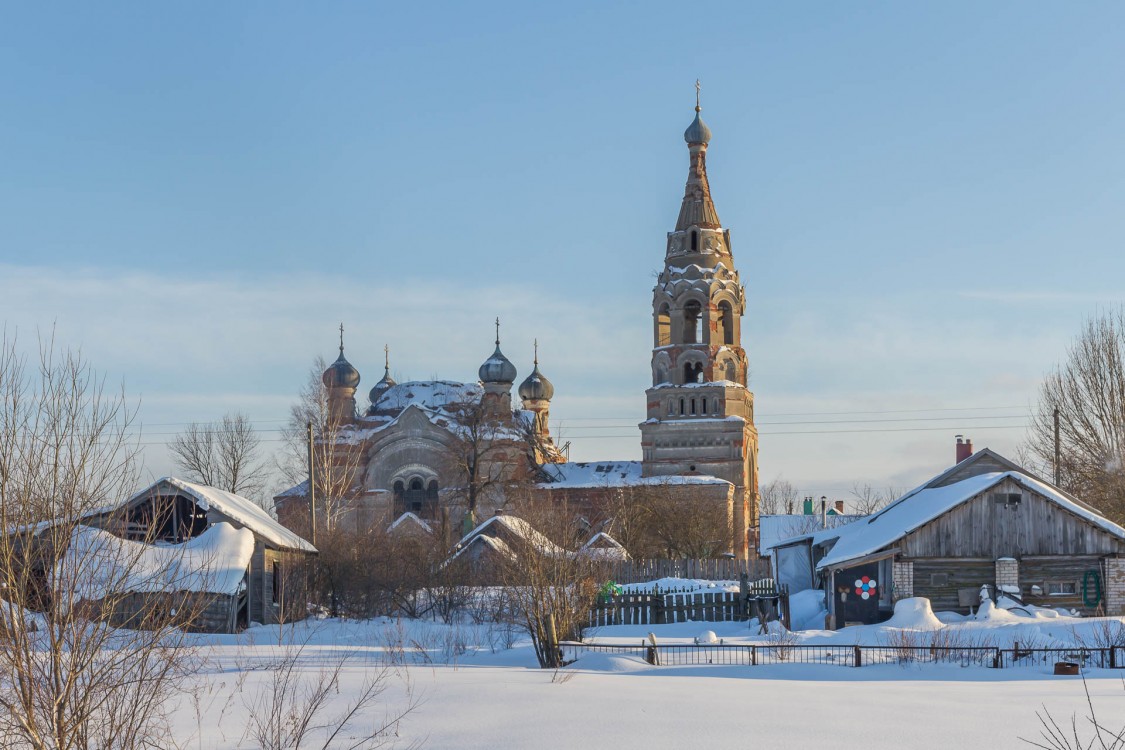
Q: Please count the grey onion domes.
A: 5